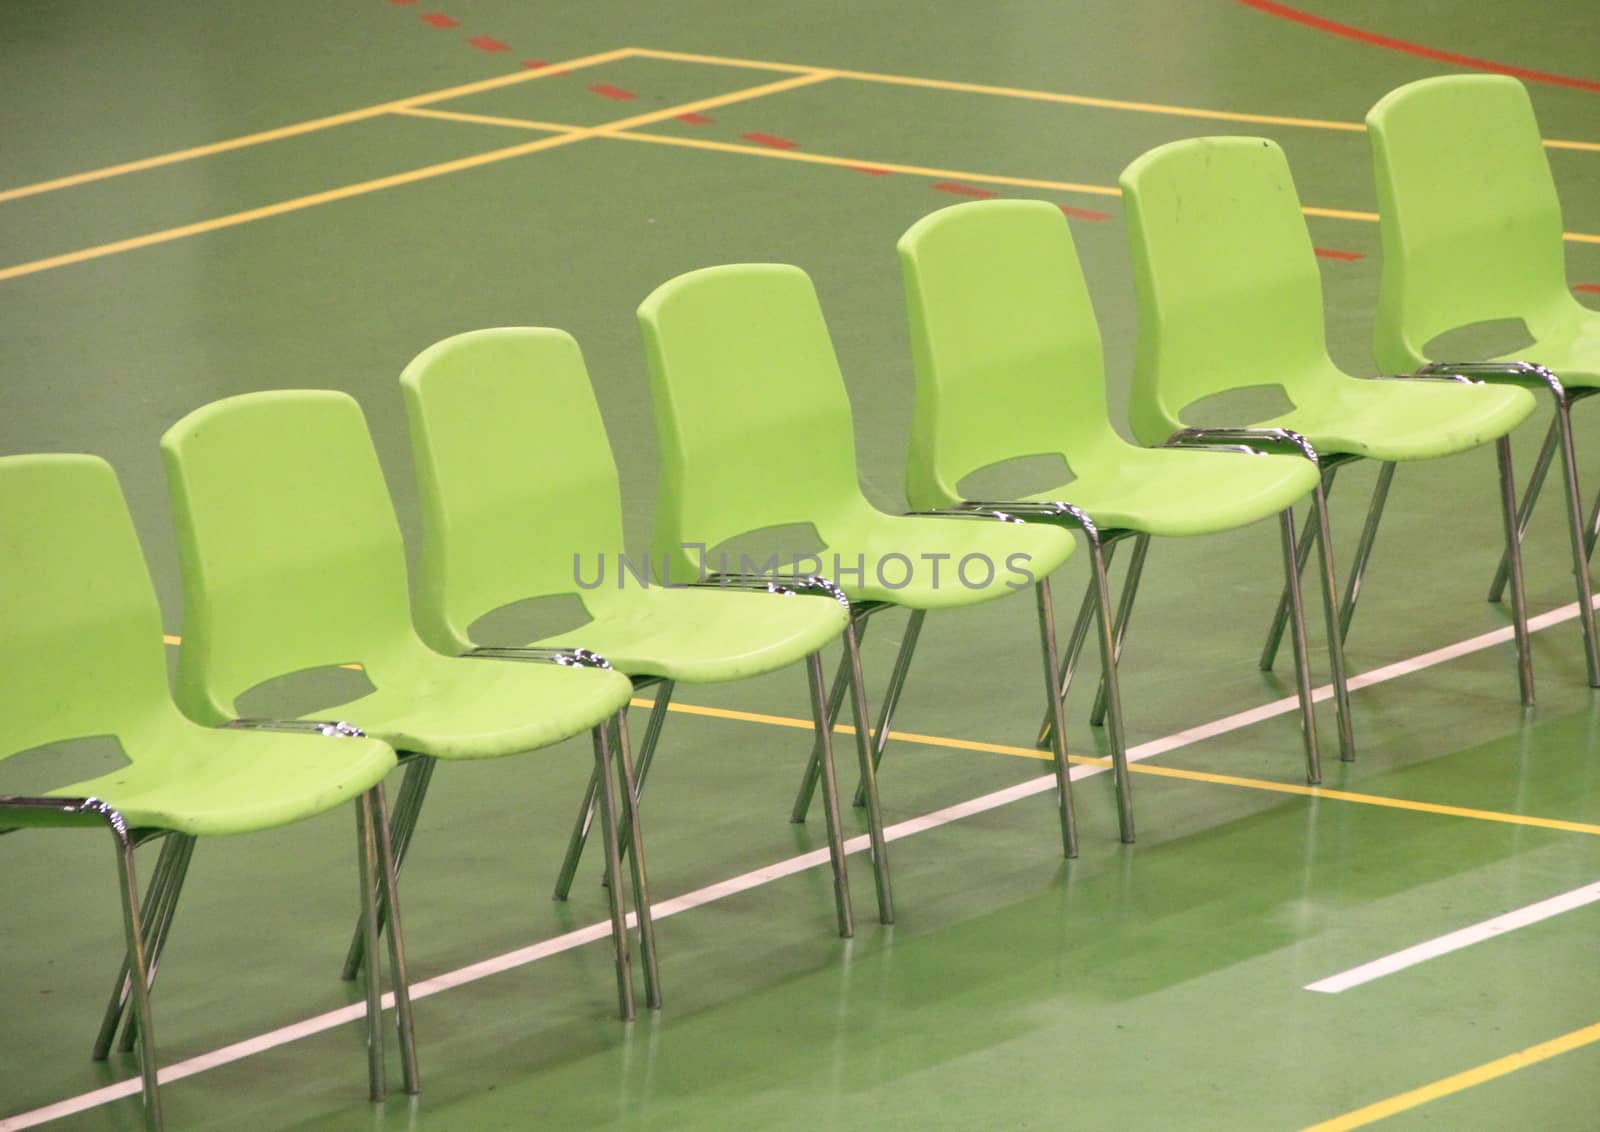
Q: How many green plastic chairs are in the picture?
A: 7